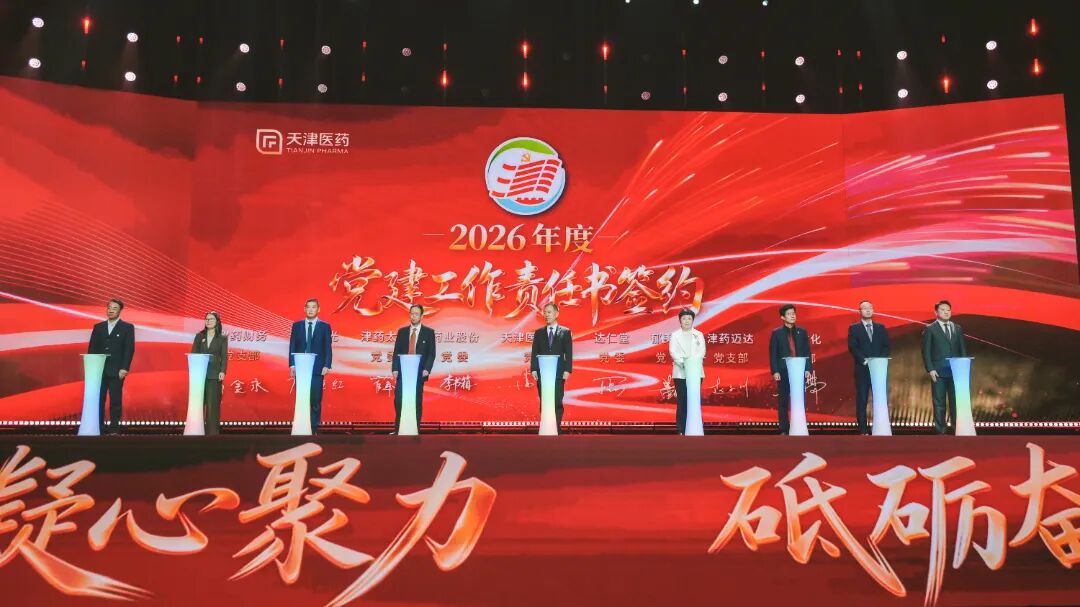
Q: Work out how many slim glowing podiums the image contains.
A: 9